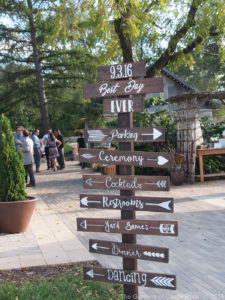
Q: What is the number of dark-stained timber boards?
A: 10